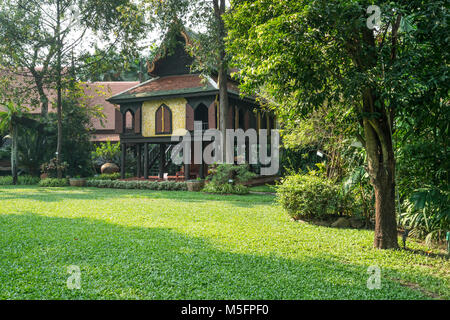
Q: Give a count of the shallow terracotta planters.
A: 2